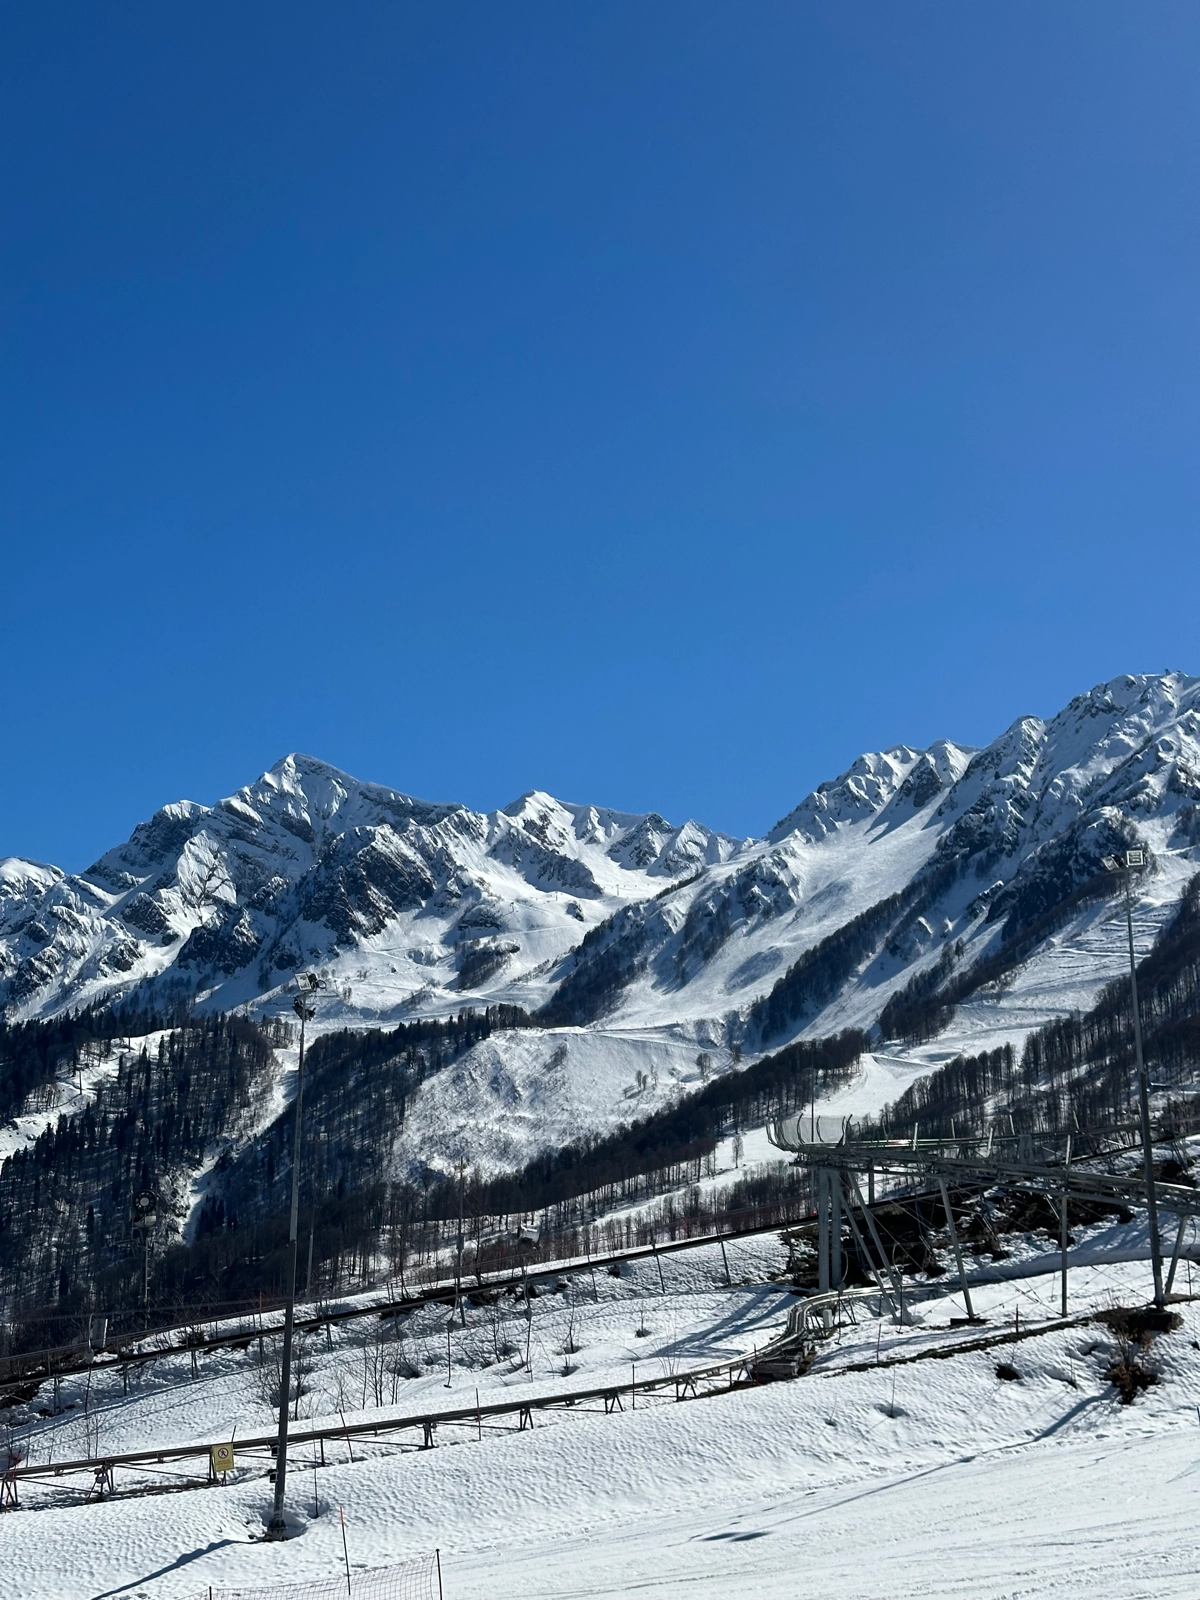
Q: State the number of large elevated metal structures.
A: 1